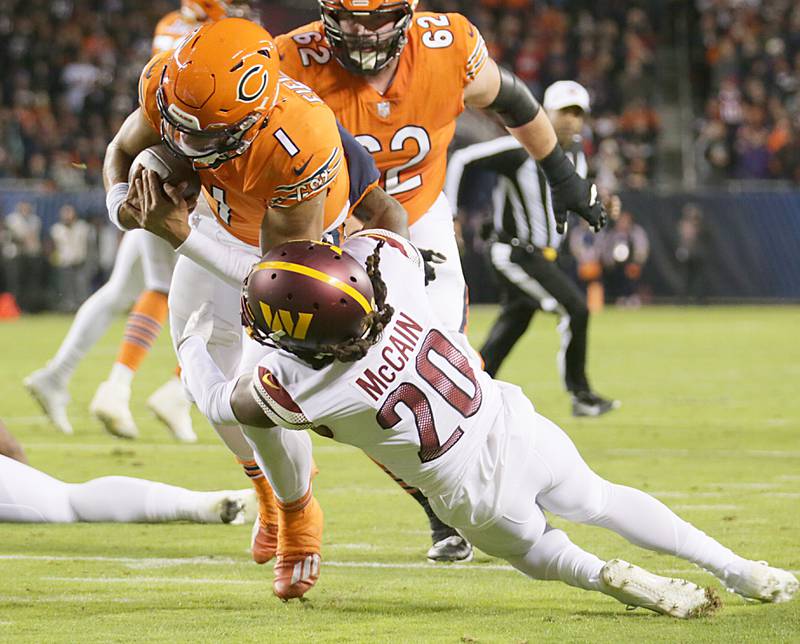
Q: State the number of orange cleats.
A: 2